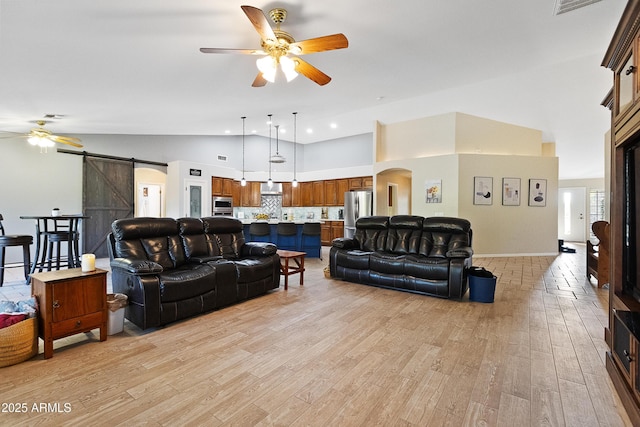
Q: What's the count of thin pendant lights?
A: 3